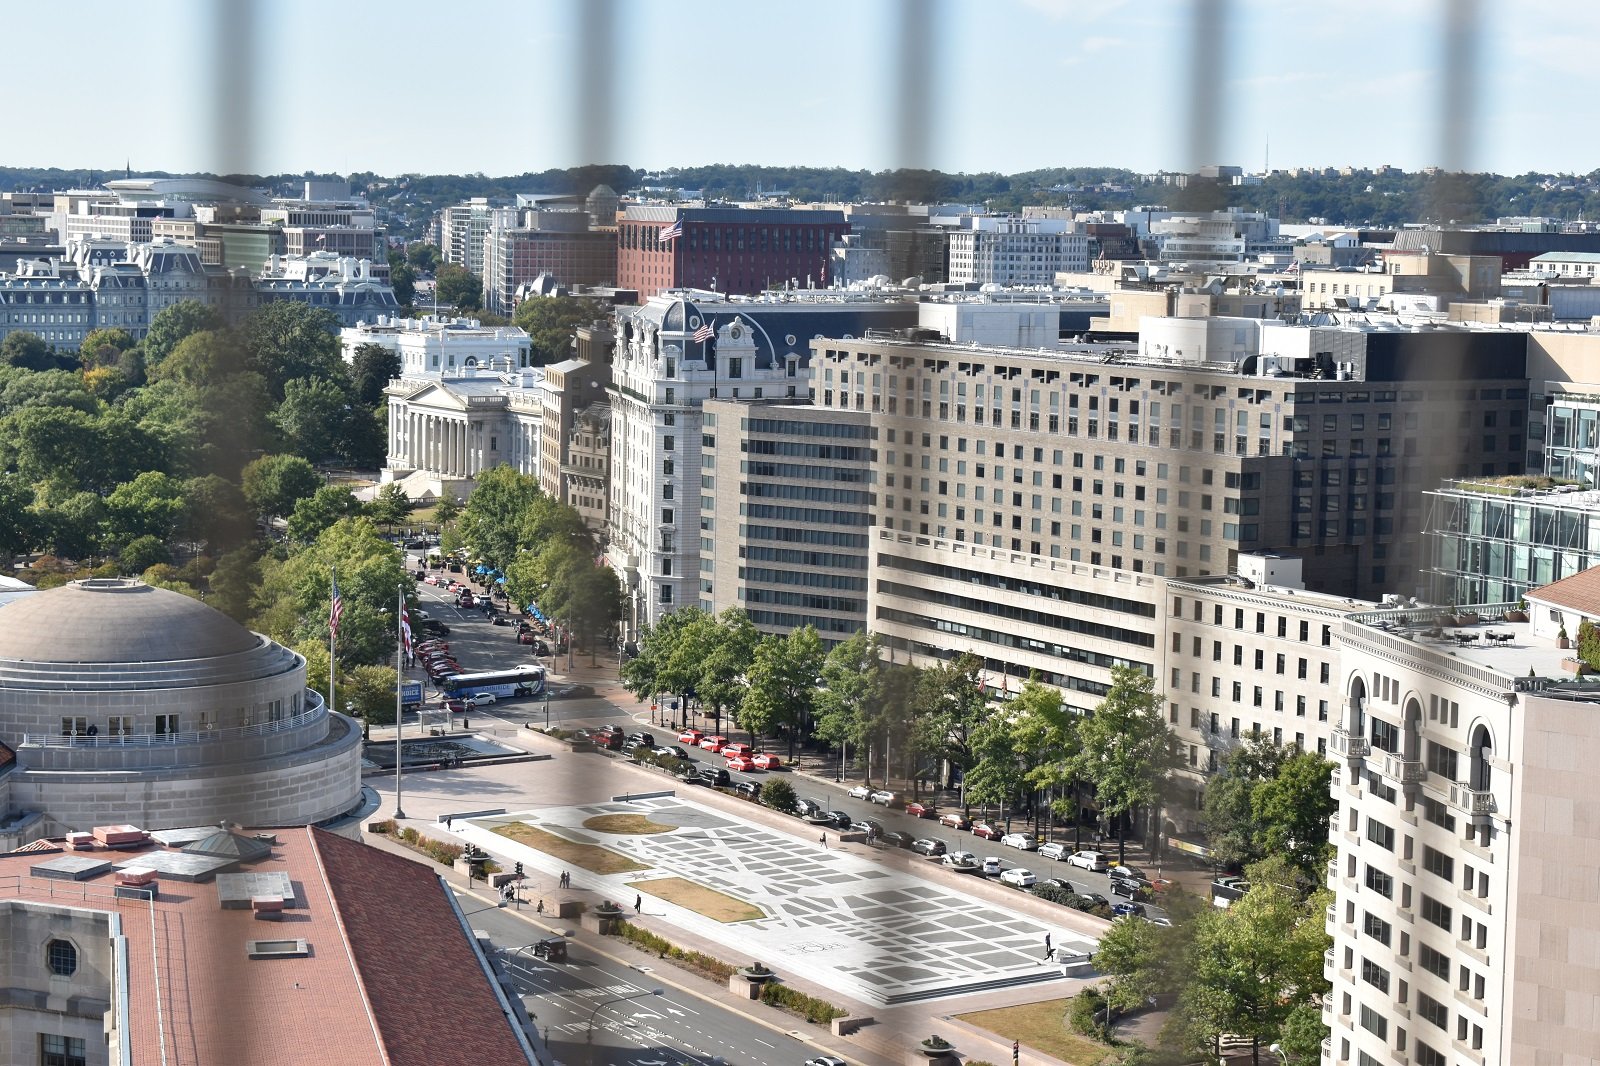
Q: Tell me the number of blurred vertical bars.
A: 5